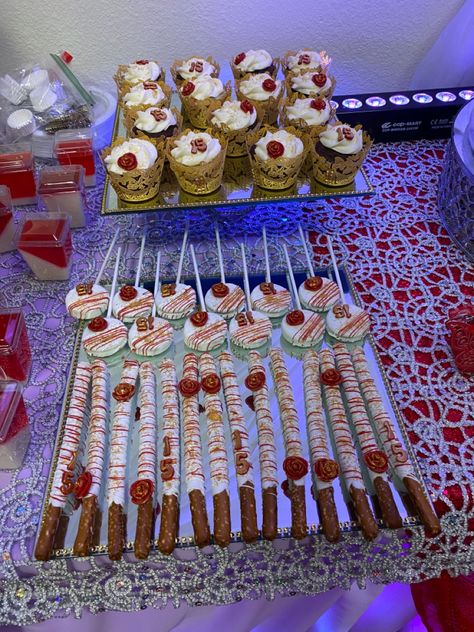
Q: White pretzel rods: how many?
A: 14